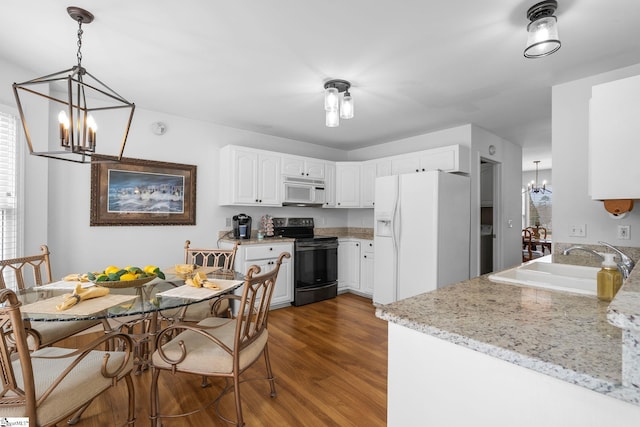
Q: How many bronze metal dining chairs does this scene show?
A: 4